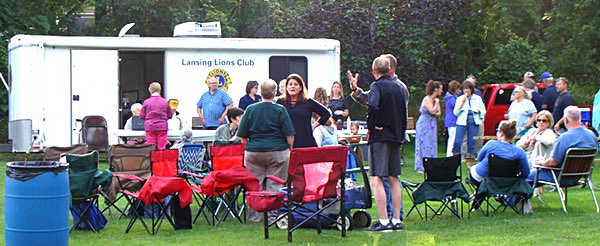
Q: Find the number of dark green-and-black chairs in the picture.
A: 2